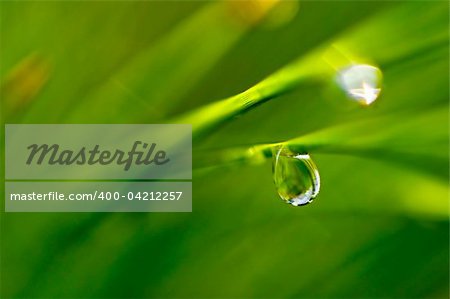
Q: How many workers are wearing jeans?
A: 0